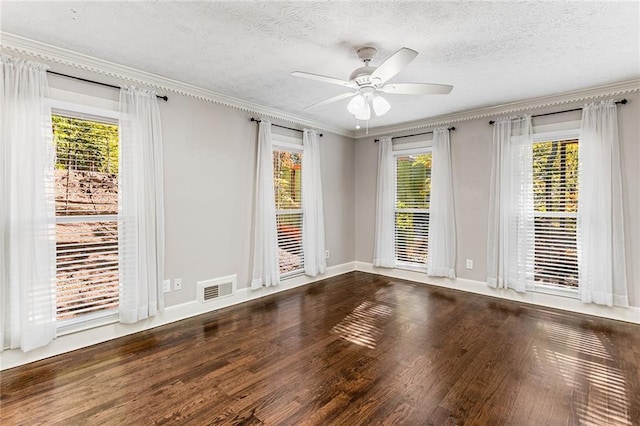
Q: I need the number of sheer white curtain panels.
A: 8